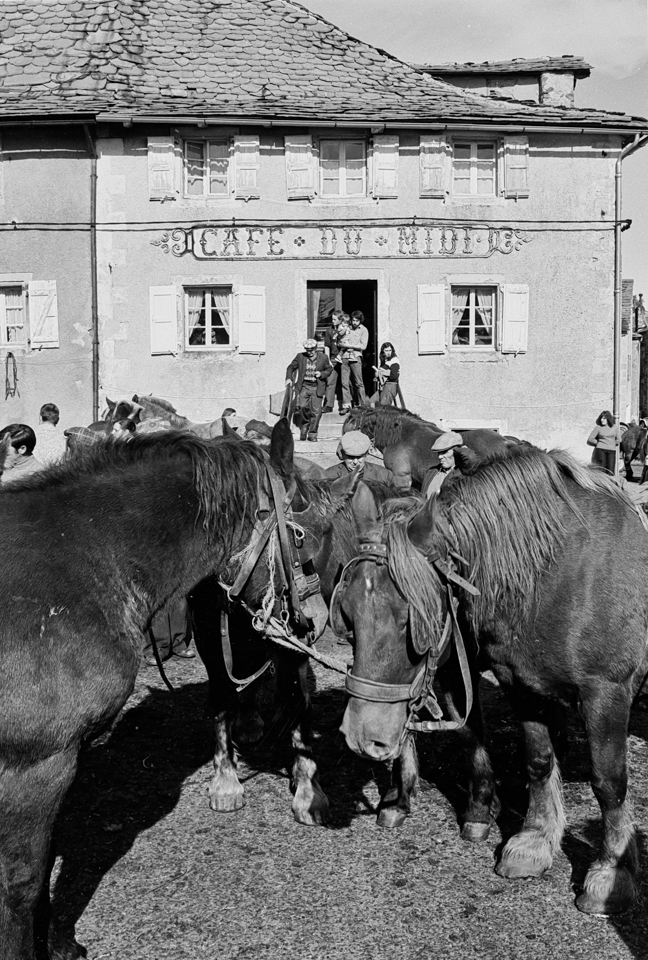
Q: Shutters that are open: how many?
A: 11